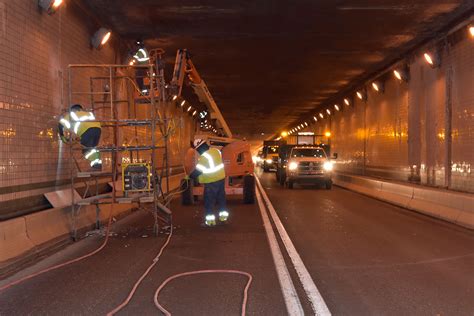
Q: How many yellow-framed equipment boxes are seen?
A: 1